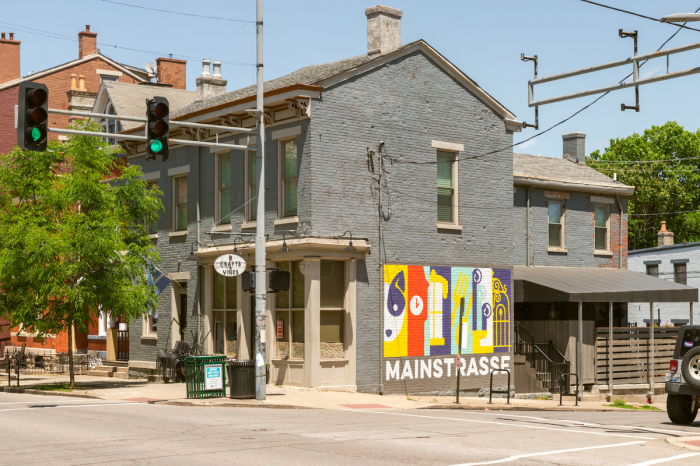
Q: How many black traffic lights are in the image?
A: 2